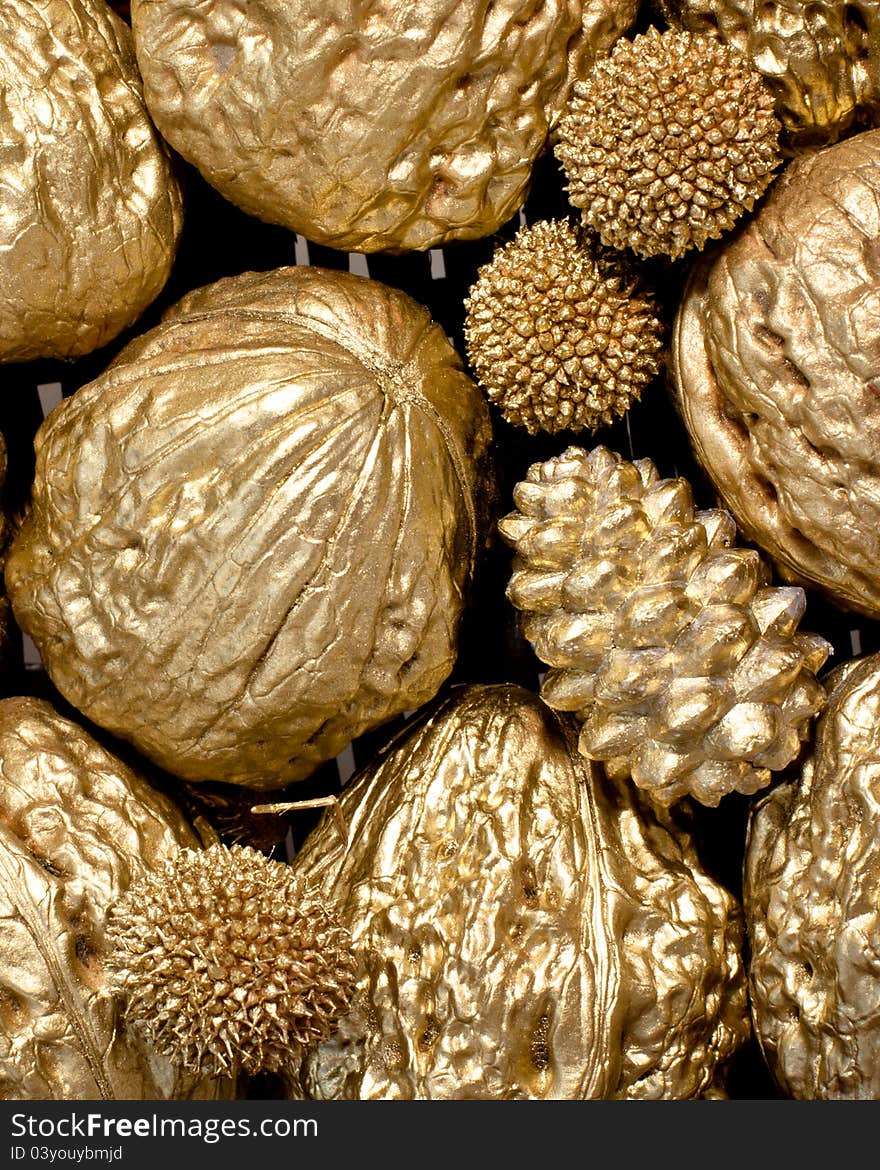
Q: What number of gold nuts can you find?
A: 8